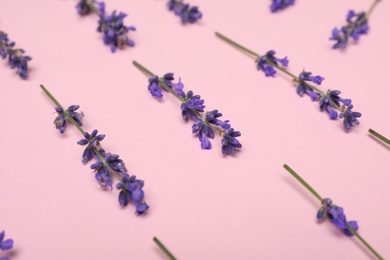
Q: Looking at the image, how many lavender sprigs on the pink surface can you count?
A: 12